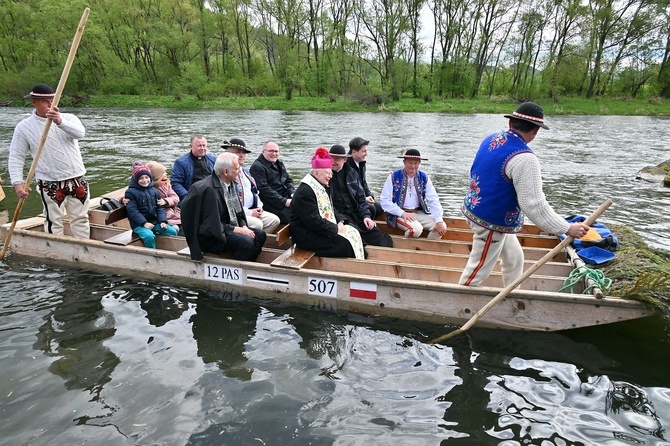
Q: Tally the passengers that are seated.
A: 10